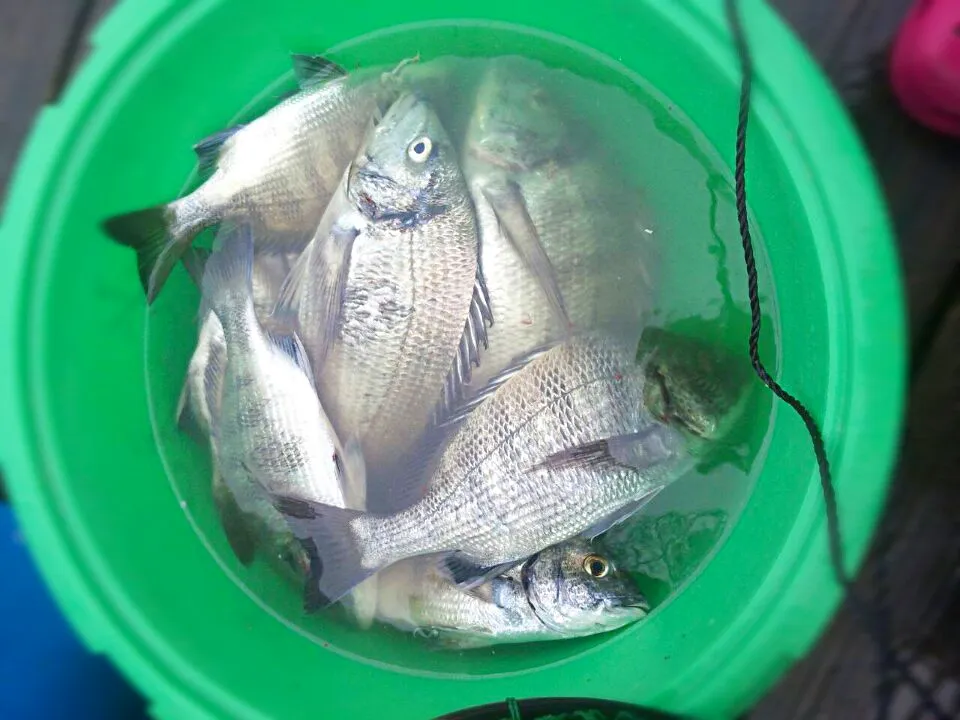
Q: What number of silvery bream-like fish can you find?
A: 7